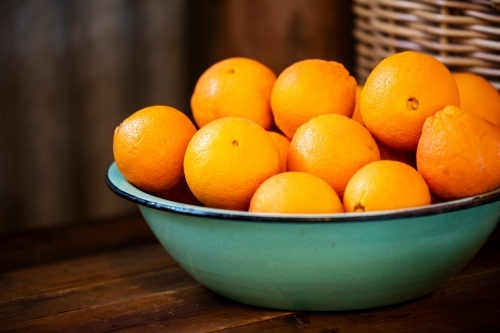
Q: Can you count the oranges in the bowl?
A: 12